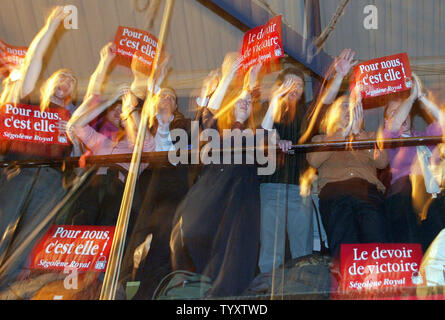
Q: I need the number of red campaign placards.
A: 7